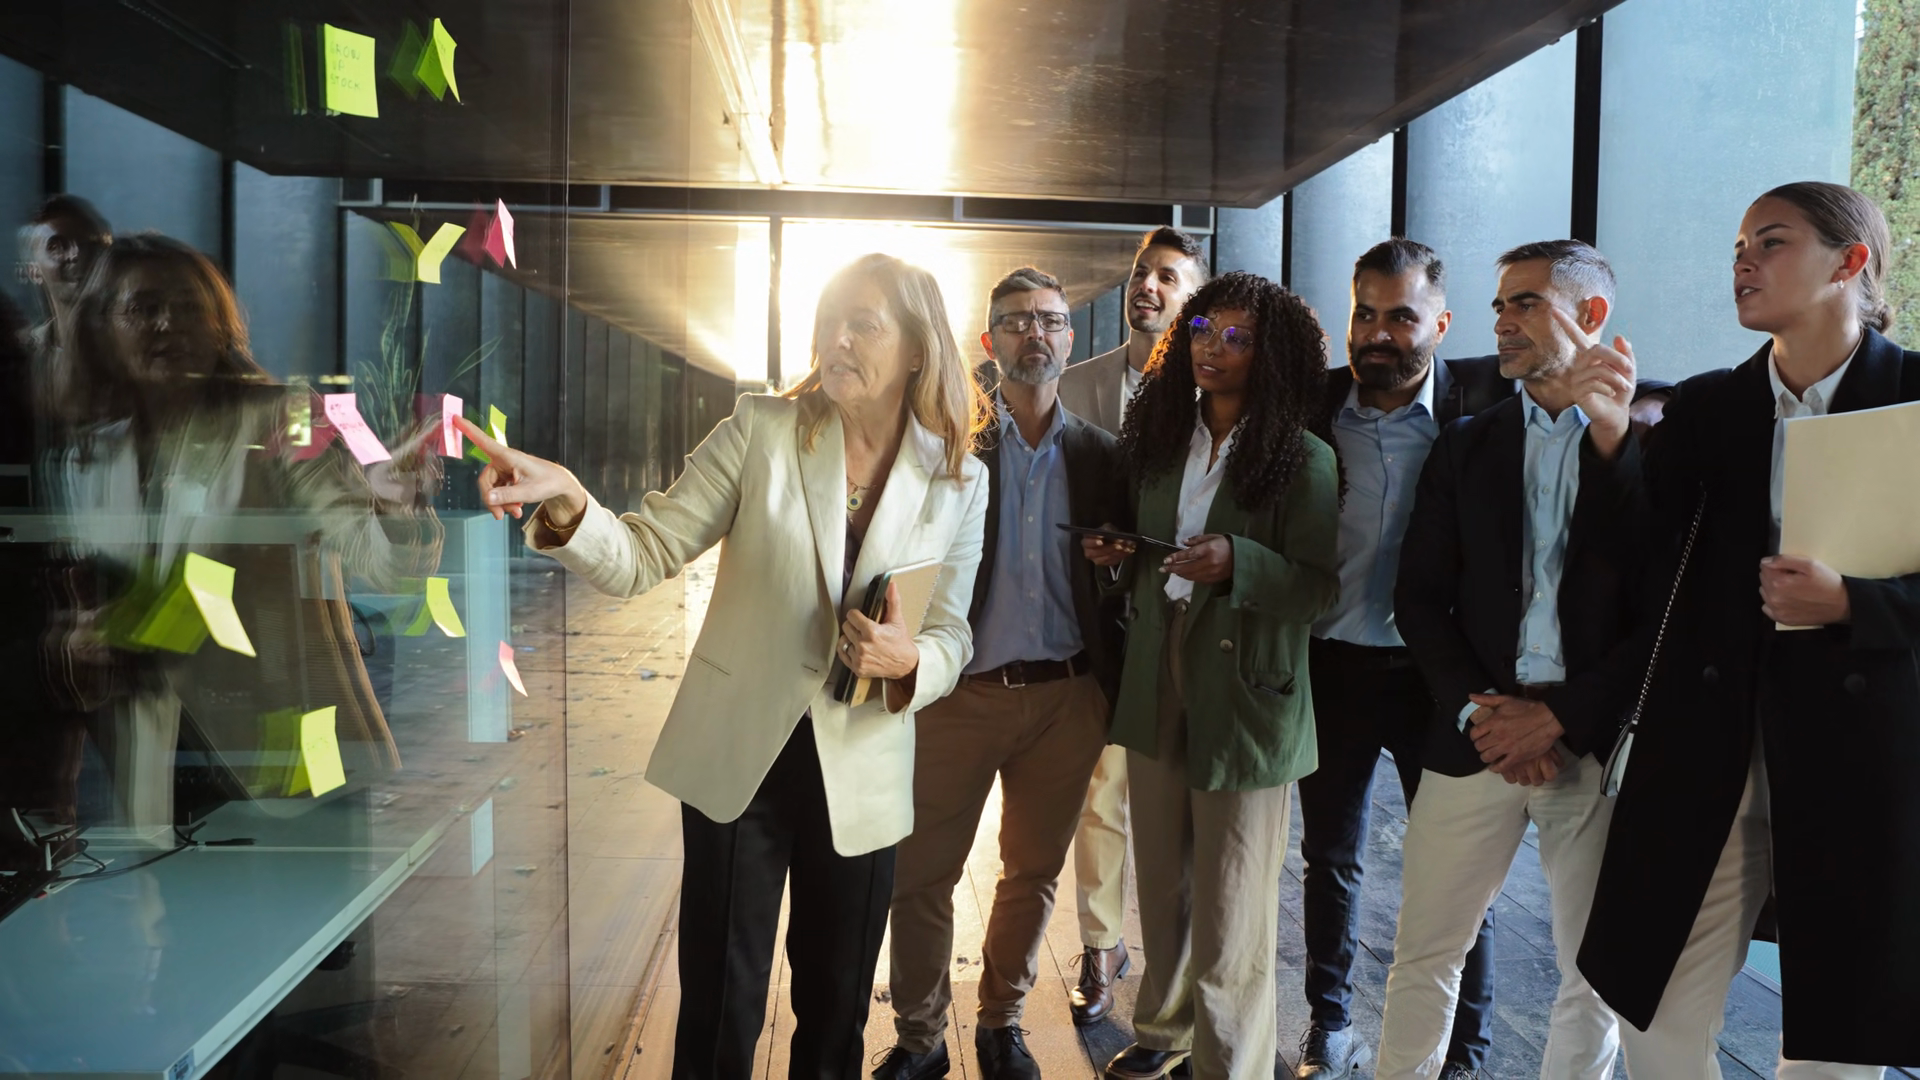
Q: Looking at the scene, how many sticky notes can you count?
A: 11